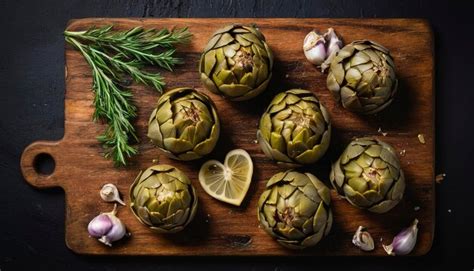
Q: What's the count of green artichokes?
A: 7